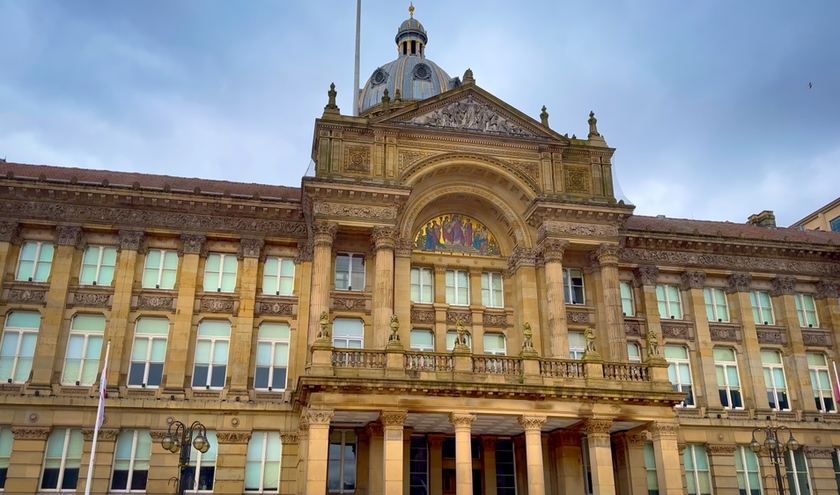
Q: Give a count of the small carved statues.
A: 6